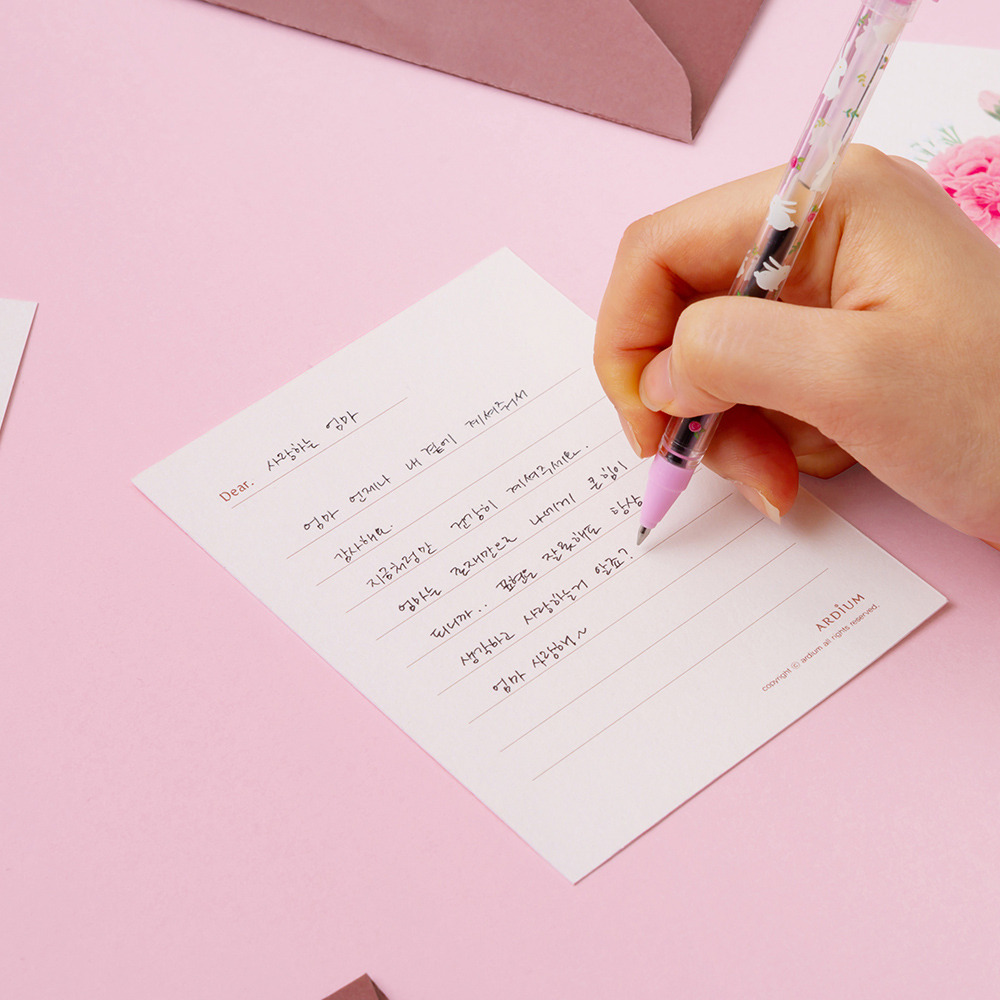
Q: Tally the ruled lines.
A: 10